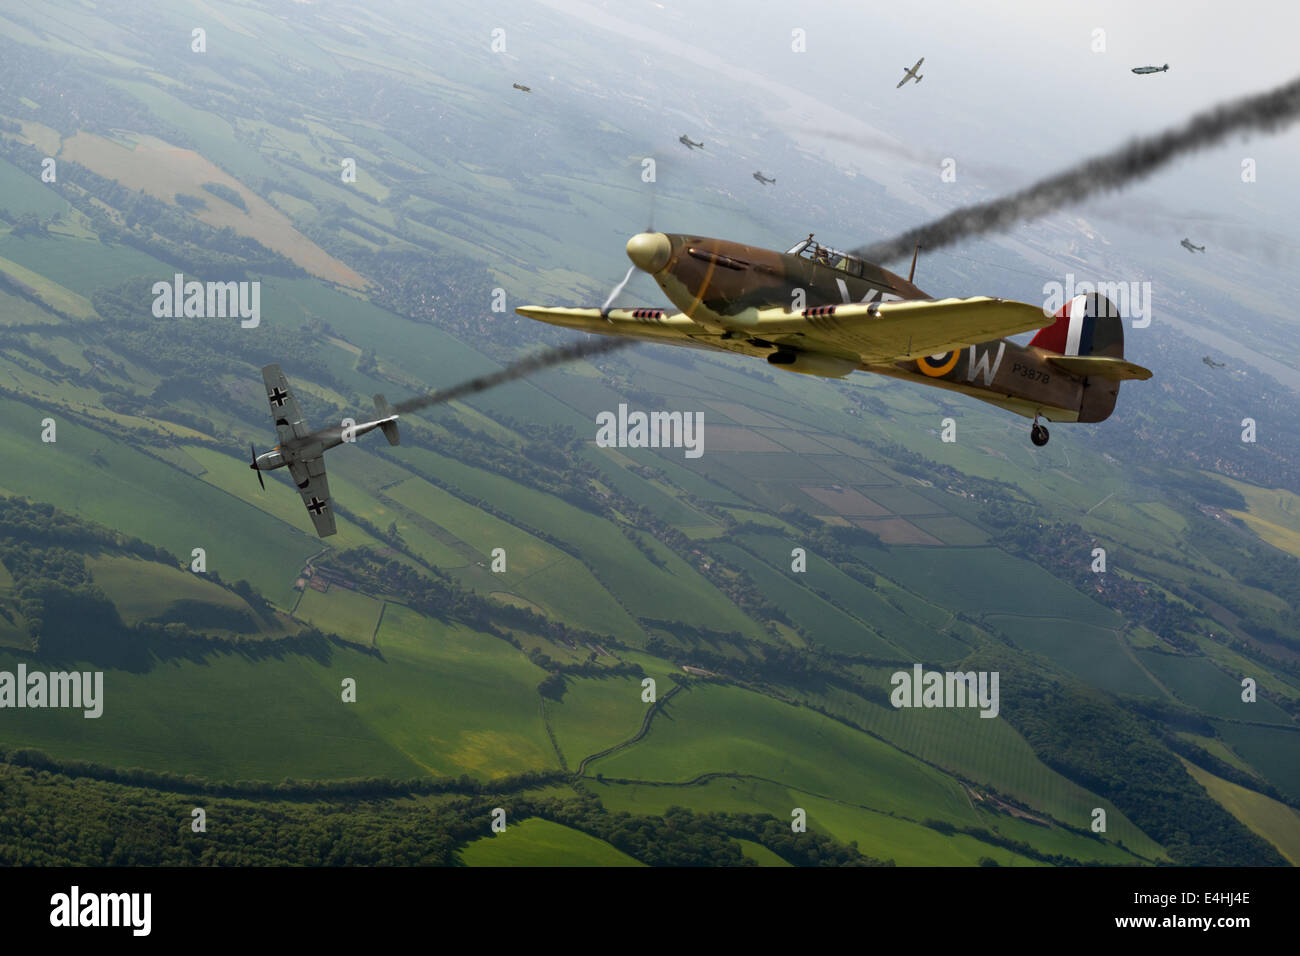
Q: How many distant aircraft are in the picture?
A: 7